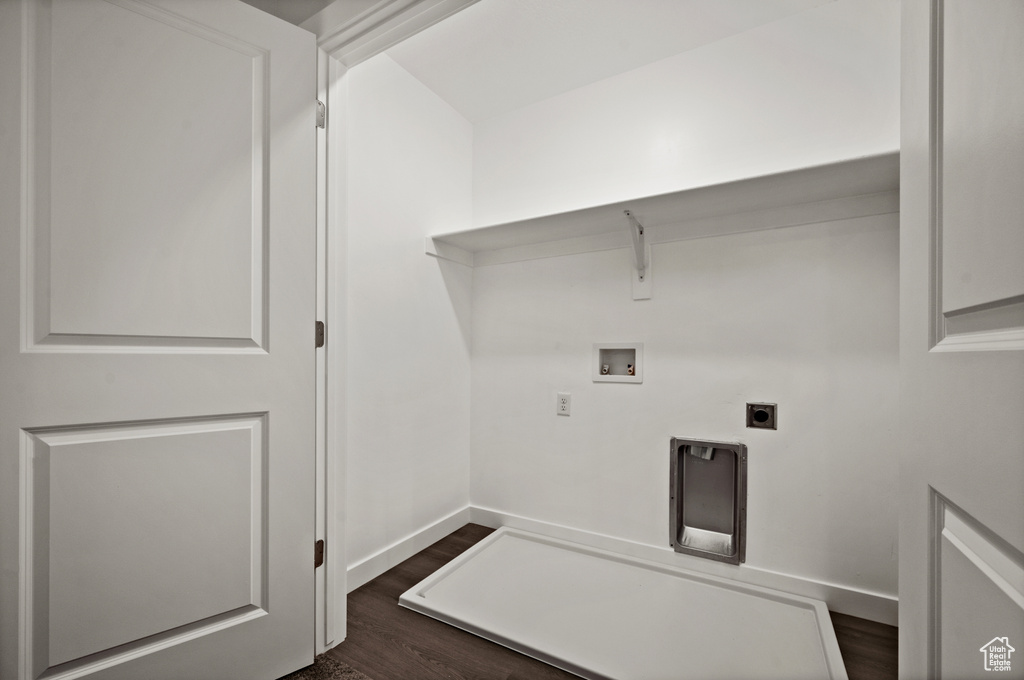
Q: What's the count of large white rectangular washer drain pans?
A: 1